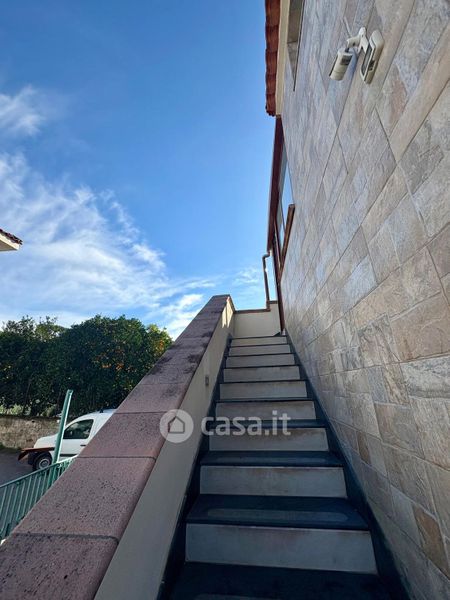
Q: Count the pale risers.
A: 9